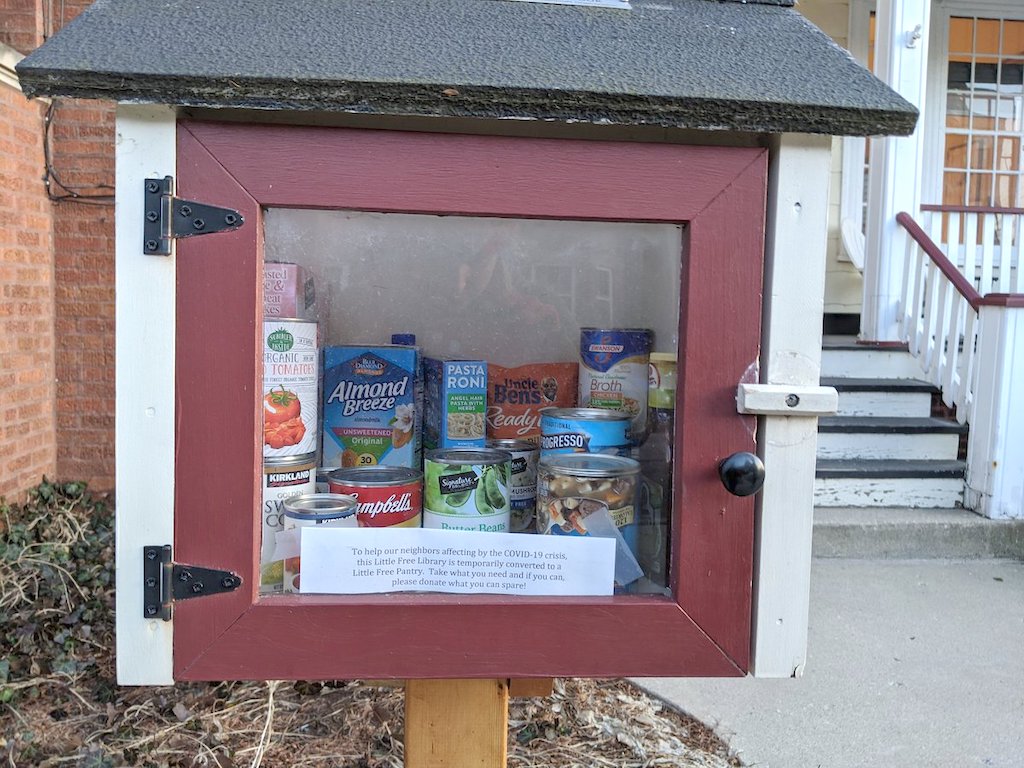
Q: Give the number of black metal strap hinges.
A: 2